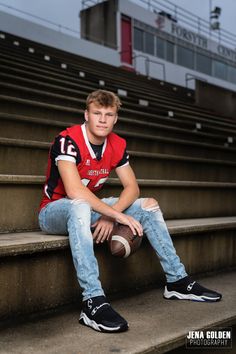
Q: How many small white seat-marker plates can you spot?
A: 12